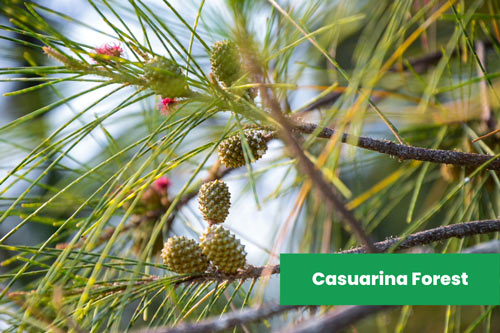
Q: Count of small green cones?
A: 6